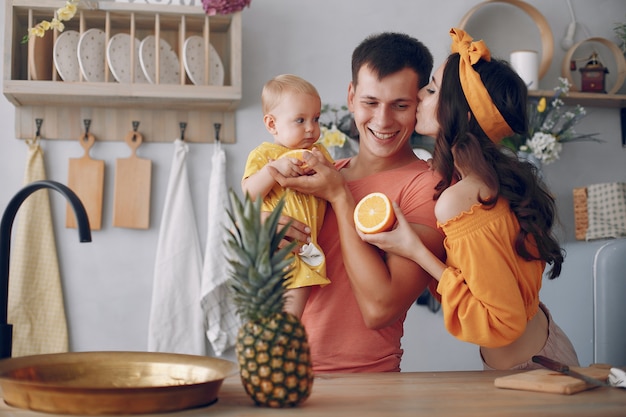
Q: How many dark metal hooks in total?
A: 5